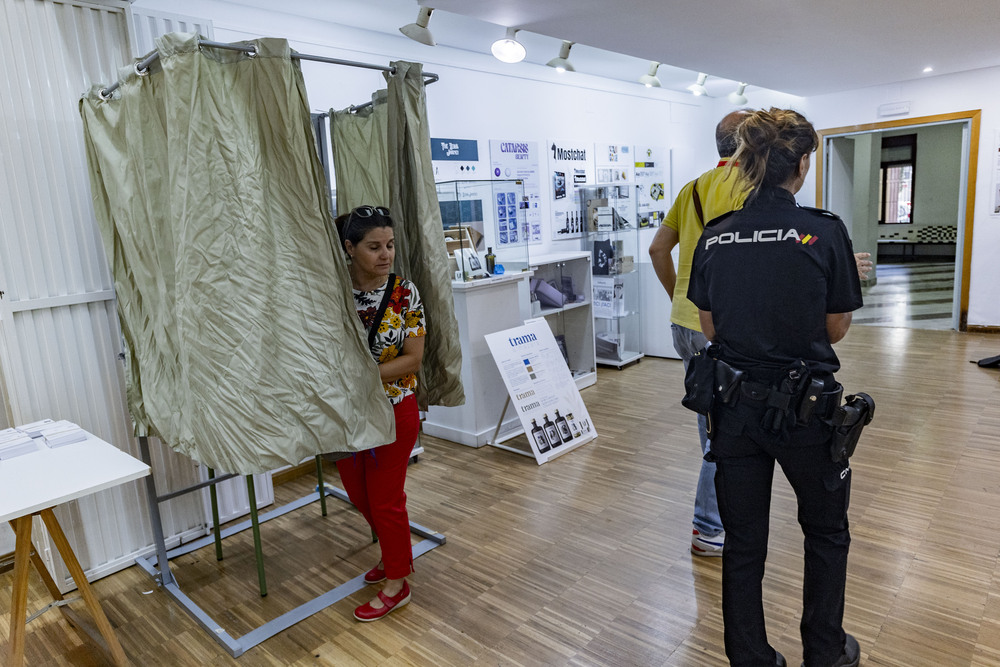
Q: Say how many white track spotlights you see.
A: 6